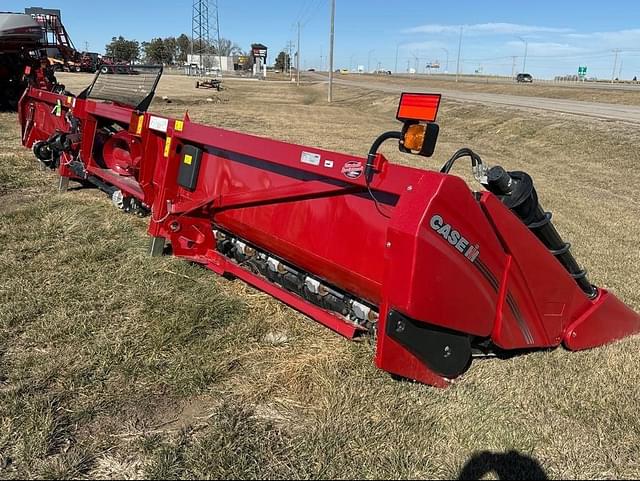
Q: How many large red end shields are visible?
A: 1